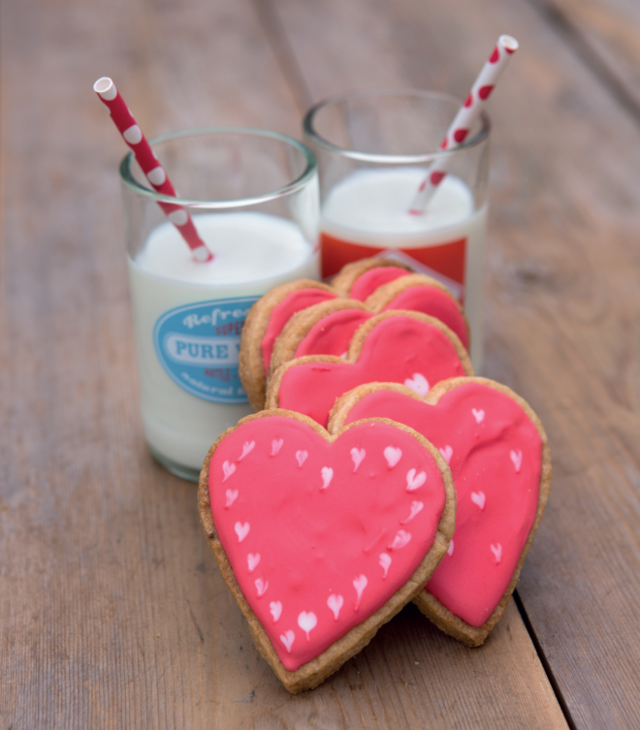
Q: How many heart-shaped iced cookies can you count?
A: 5